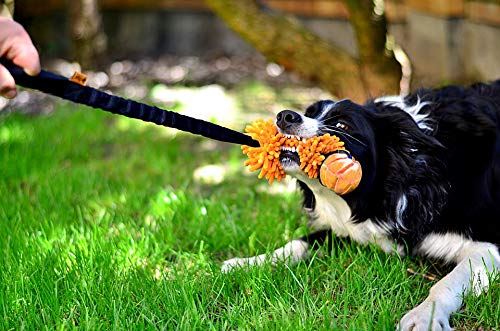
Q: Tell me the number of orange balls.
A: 1